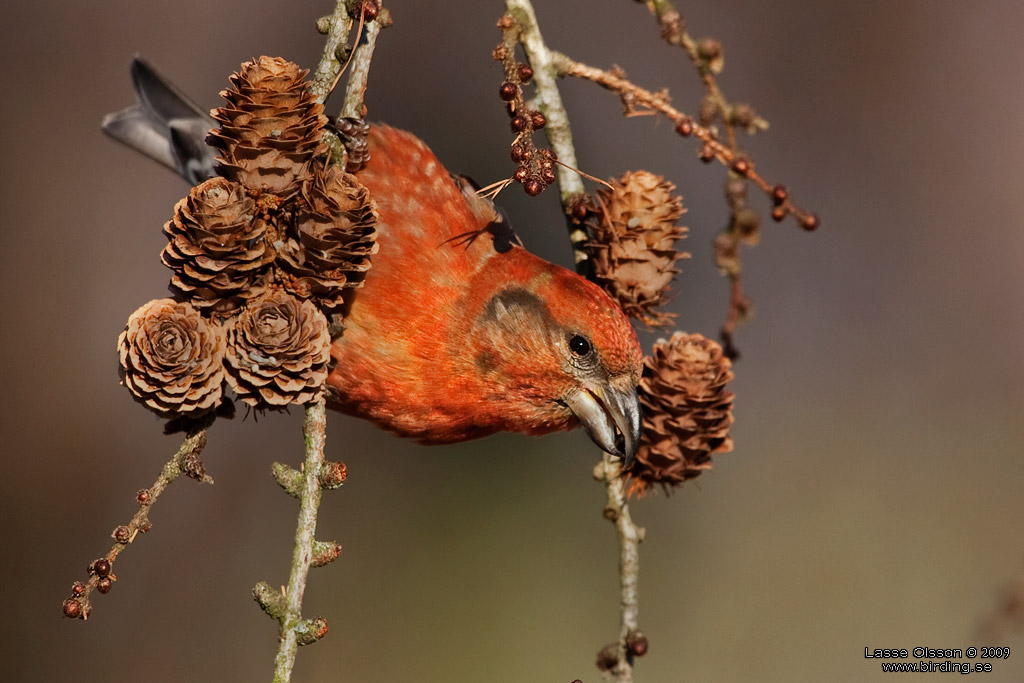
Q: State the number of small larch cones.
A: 7